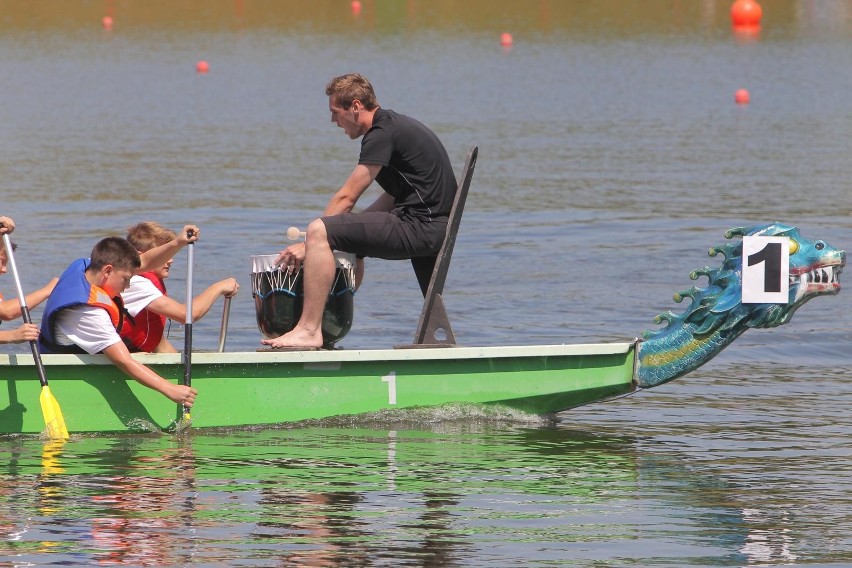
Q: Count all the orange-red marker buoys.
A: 6